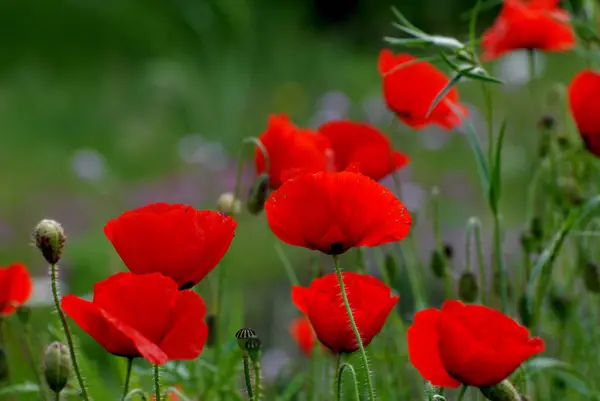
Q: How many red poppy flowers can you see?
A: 12